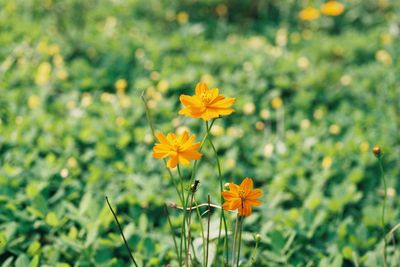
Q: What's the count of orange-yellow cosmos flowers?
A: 3